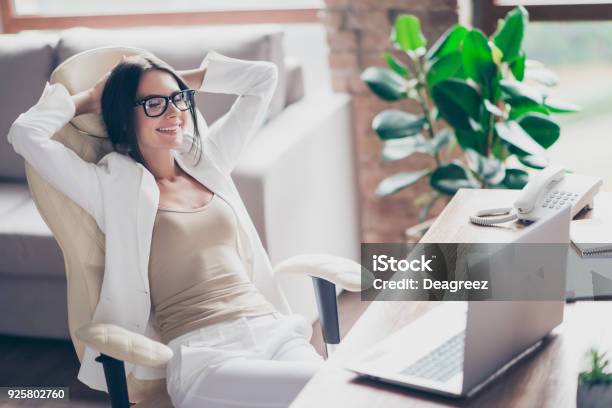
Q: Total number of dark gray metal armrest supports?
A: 2